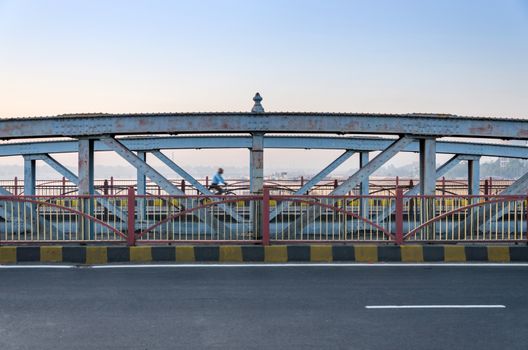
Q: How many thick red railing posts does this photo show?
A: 3